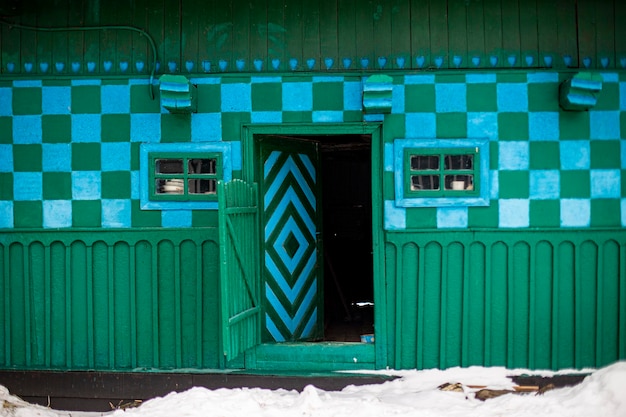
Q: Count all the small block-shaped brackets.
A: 3